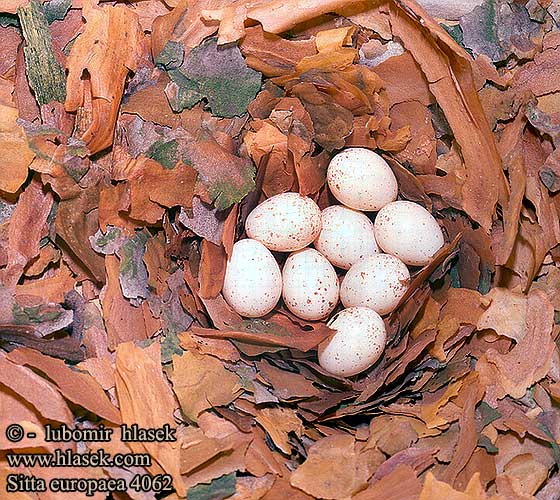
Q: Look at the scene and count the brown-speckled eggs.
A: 8